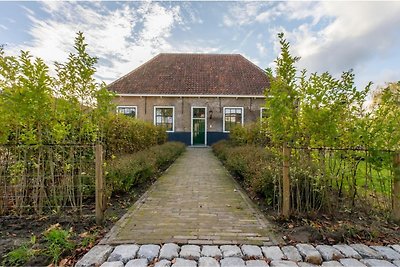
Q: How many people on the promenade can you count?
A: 0